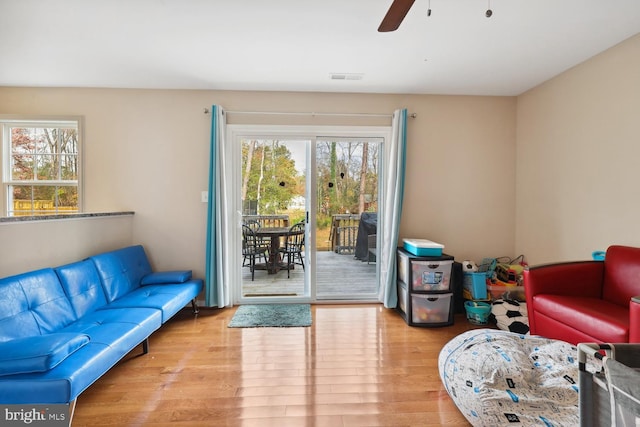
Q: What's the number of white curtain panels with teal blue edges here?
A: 2